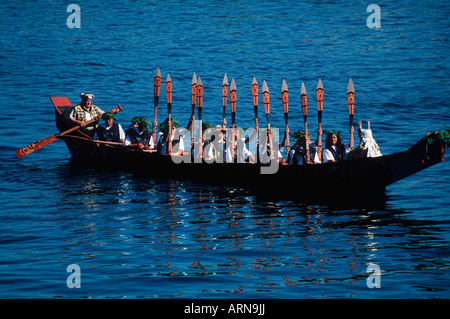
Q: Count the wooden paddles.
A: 13